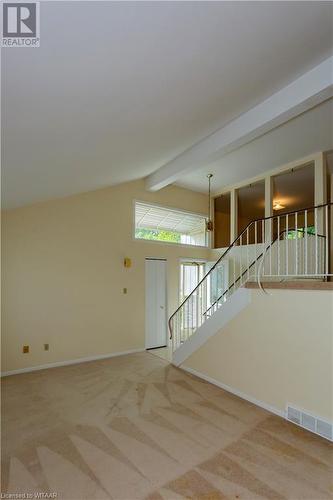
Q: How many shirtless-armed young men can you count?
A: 0